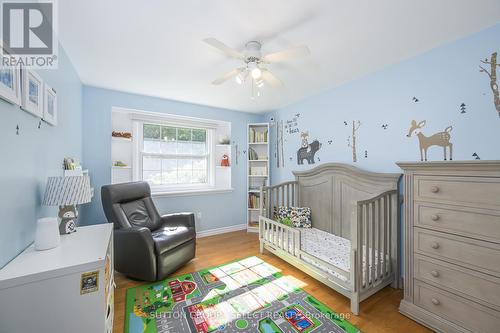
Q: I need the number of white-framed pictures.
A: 3